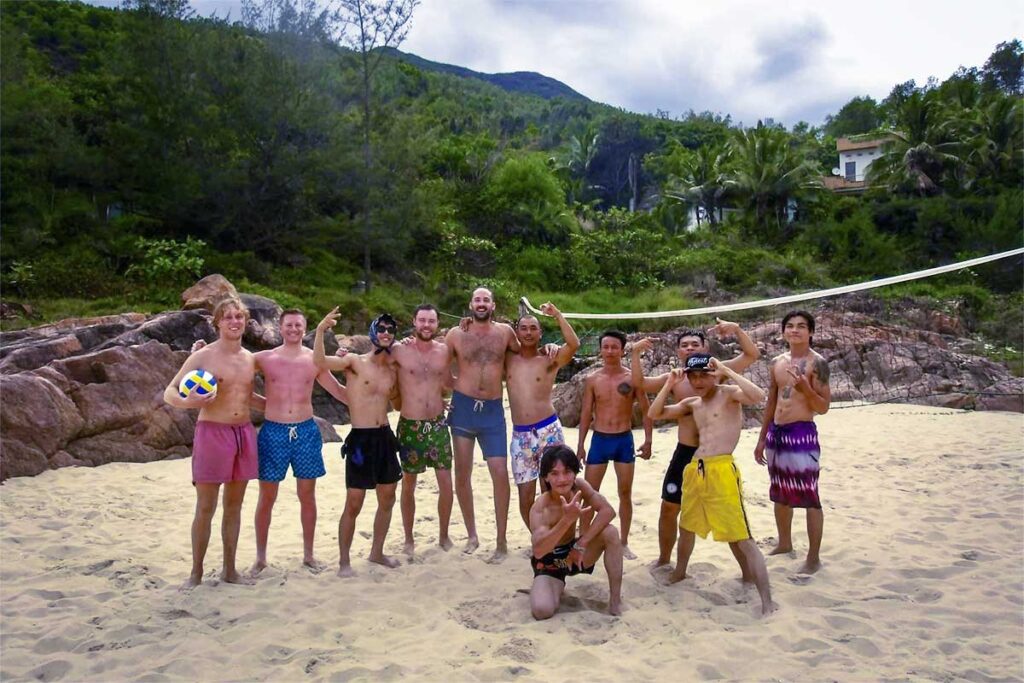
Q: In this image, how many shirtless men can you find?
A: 11